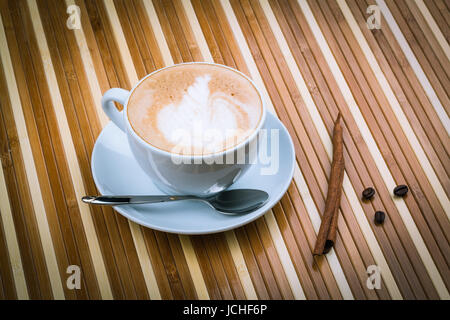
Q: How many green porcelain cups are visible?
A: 0